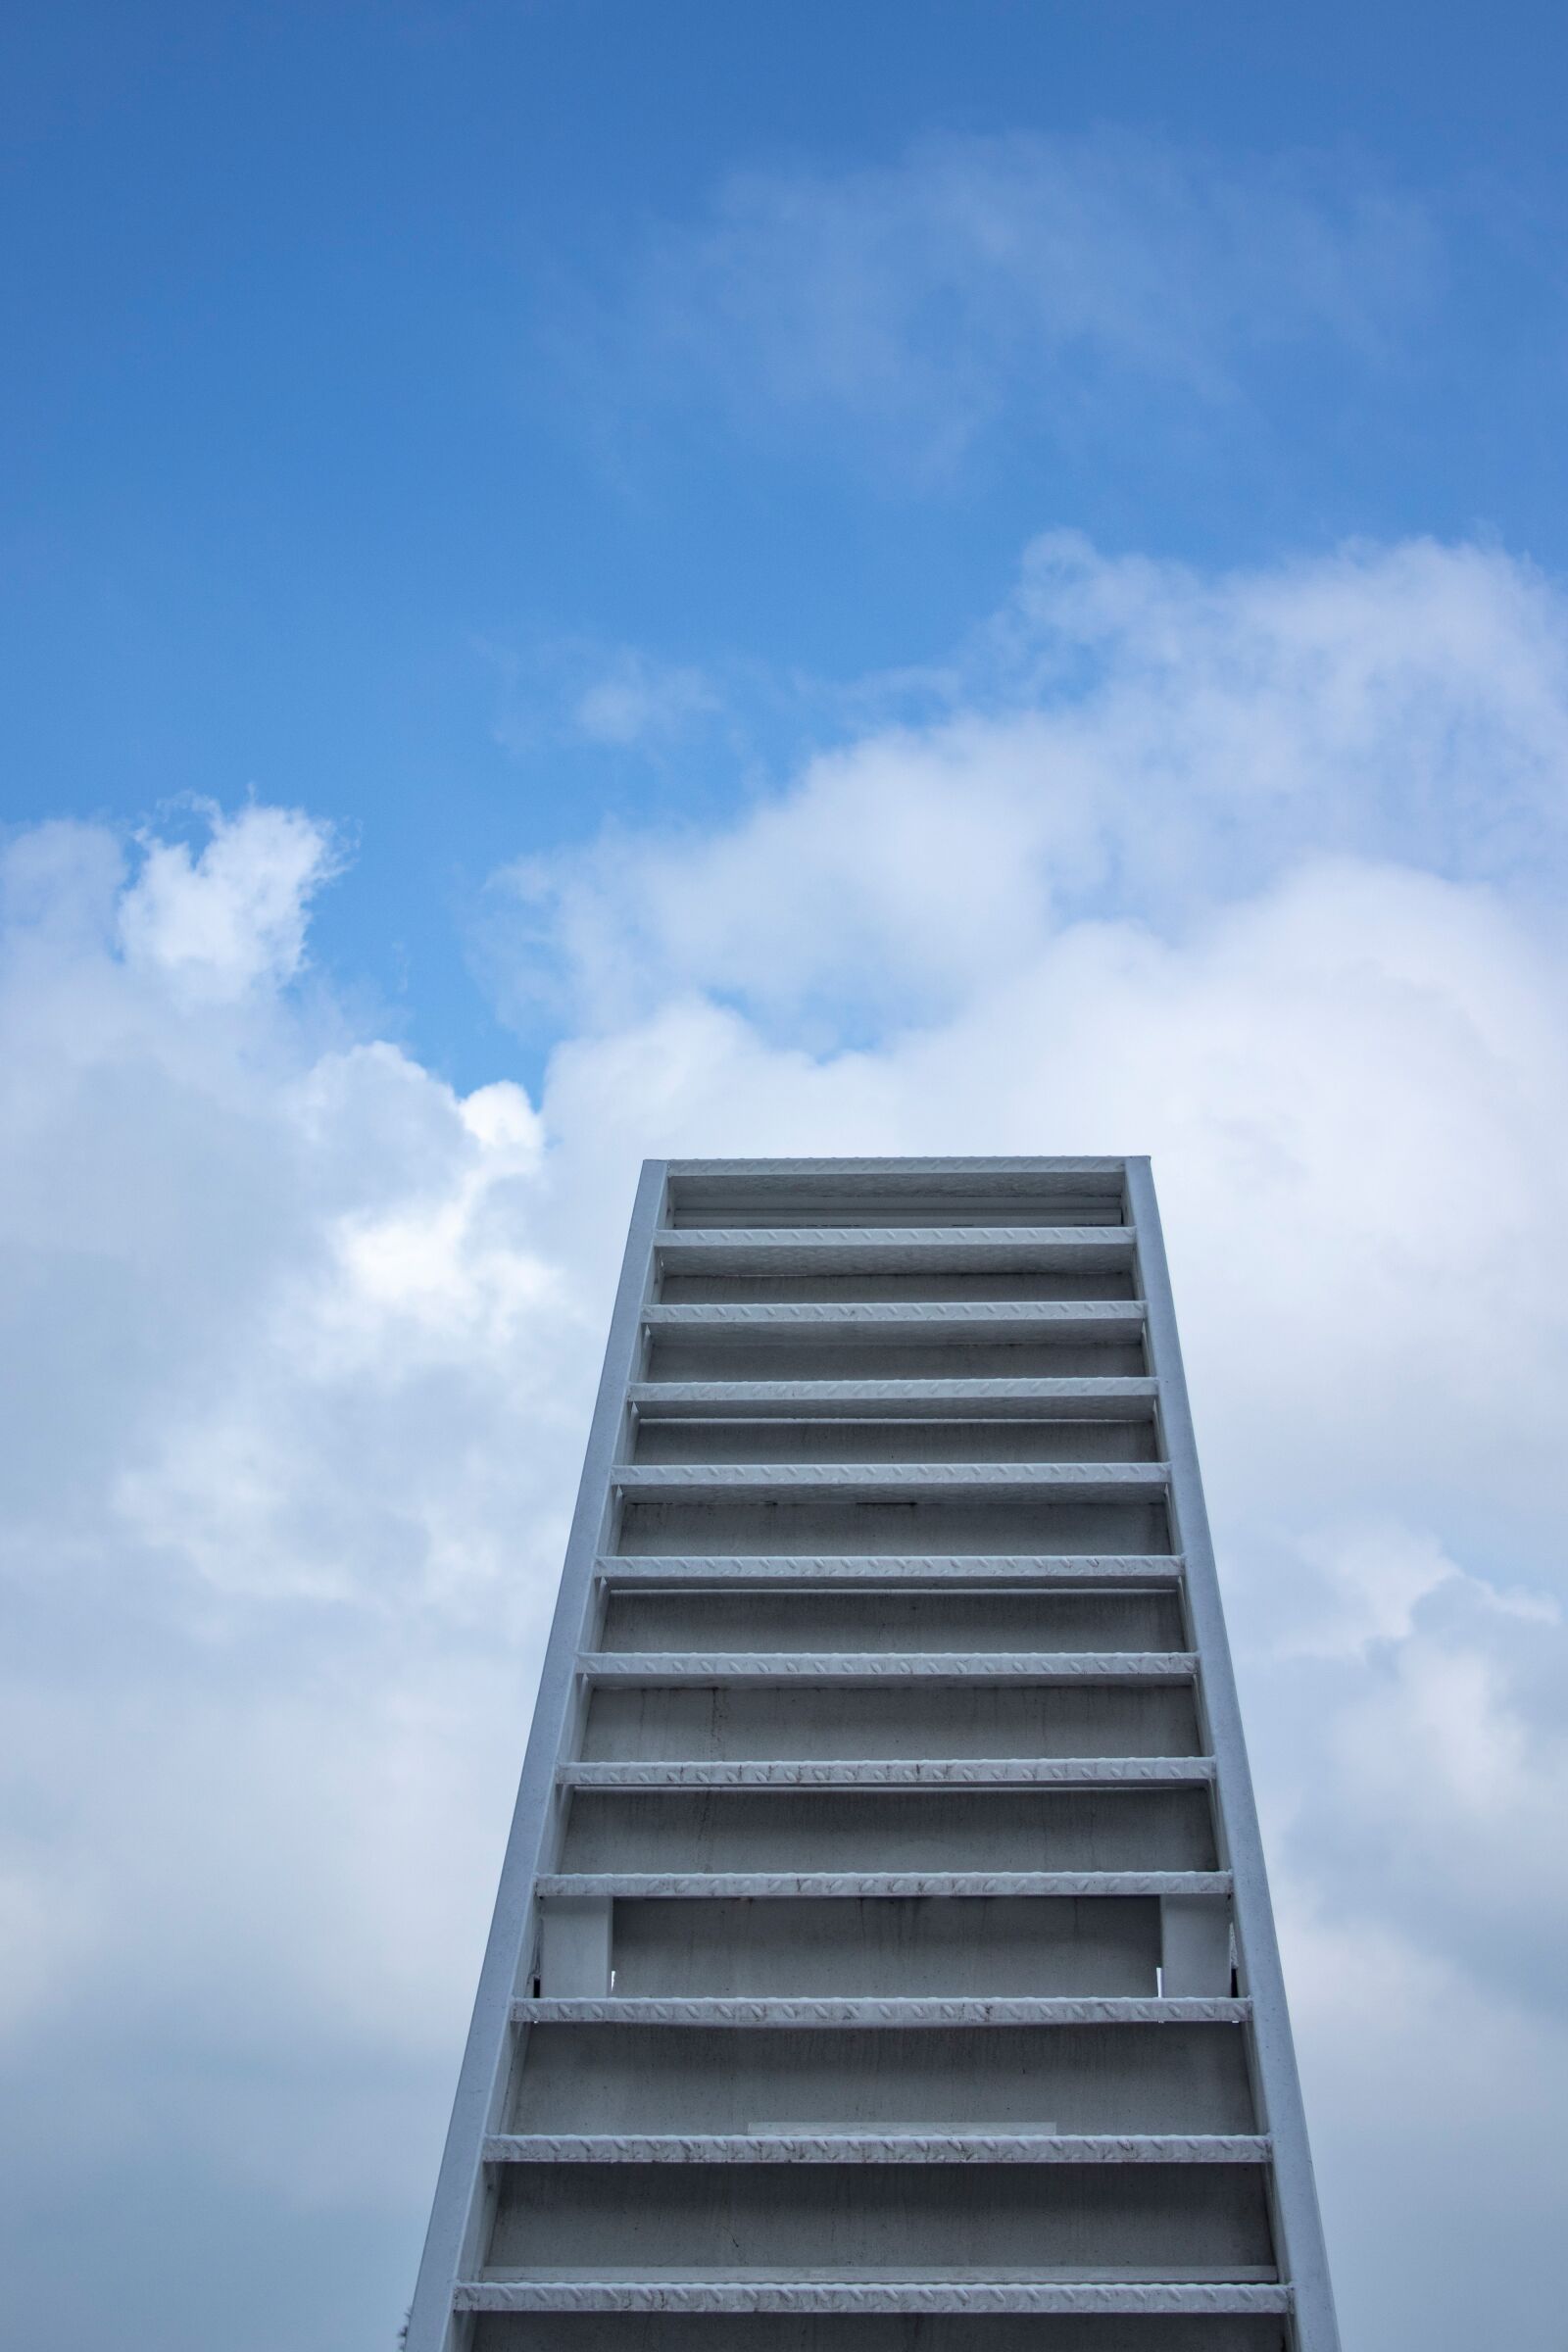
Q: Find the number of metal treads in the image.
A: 12